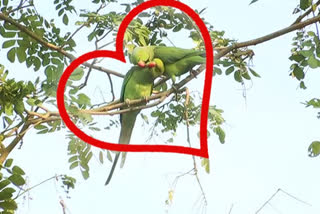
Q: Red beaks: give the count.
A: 2